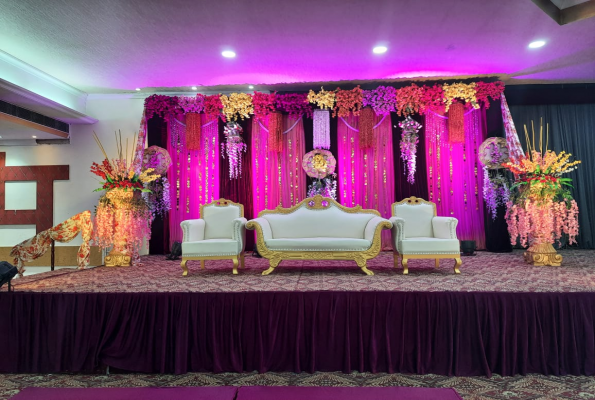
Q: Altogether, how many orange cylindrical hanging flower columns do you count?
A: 4